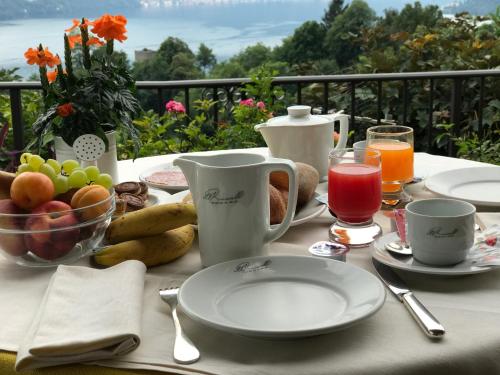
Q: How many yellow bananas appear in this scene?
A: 2